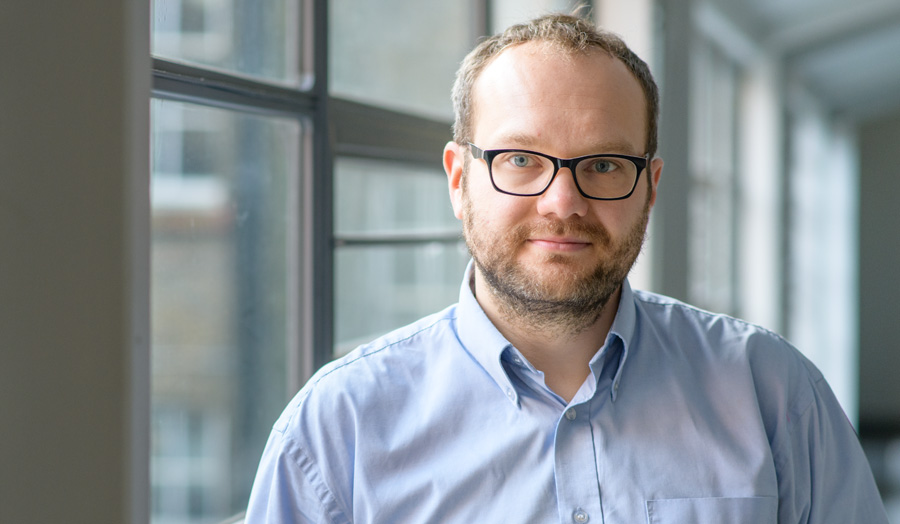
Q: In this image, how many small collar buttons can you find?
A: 2